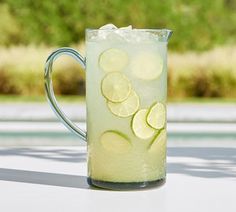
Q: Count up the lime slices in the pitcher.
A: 8